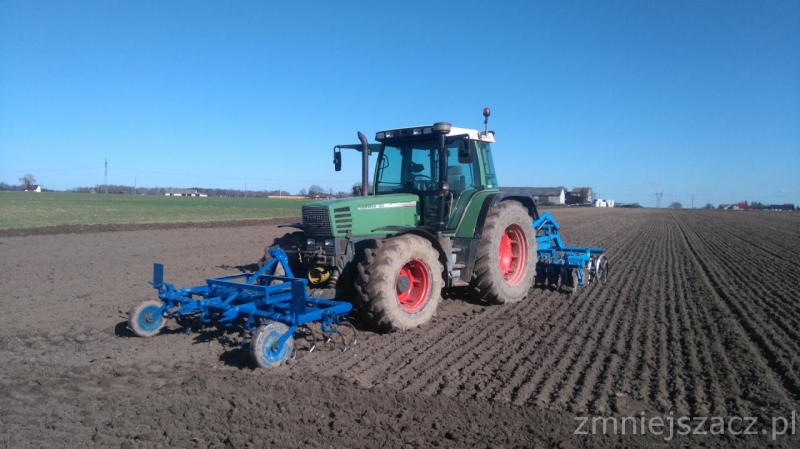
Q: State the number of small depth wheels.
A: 2